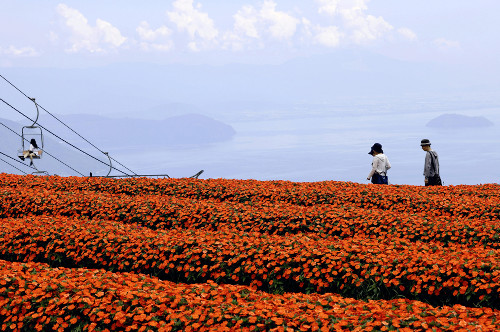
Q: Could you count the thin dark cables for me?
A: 5